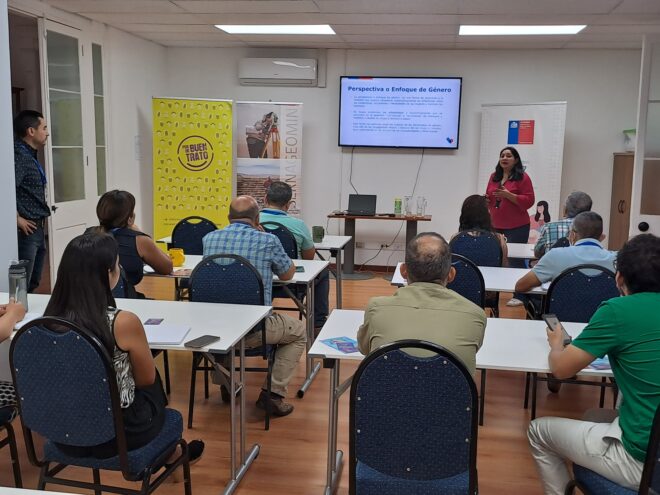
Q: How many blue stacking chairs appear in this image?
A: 12